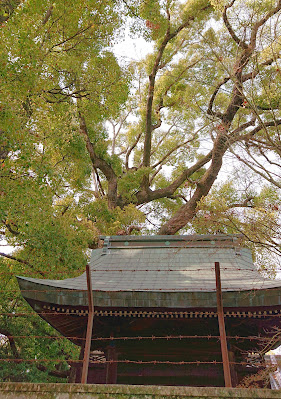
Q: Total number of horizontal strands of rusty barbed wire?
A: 5